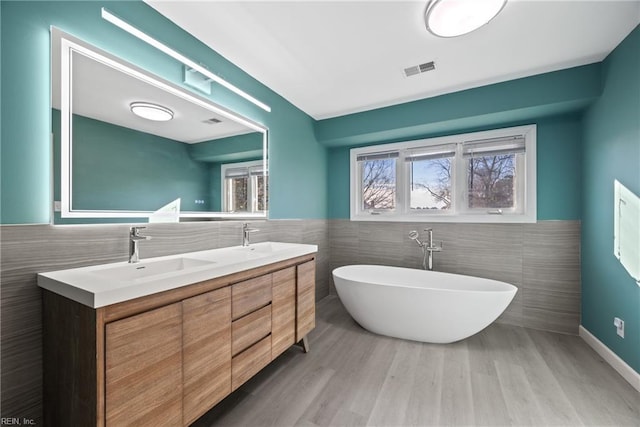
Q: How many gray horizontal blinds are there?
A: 3